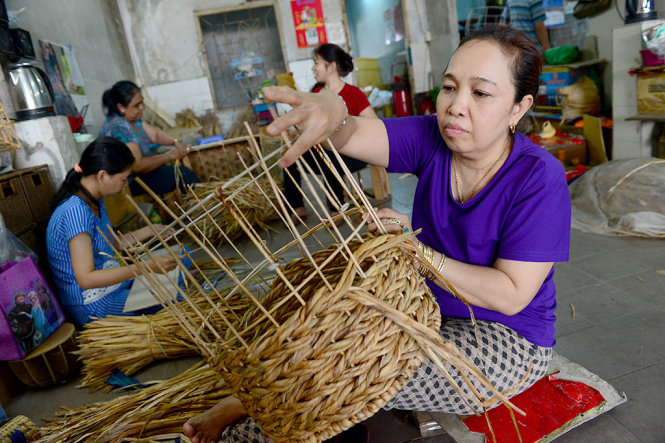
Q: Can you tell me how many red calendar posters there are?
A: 1